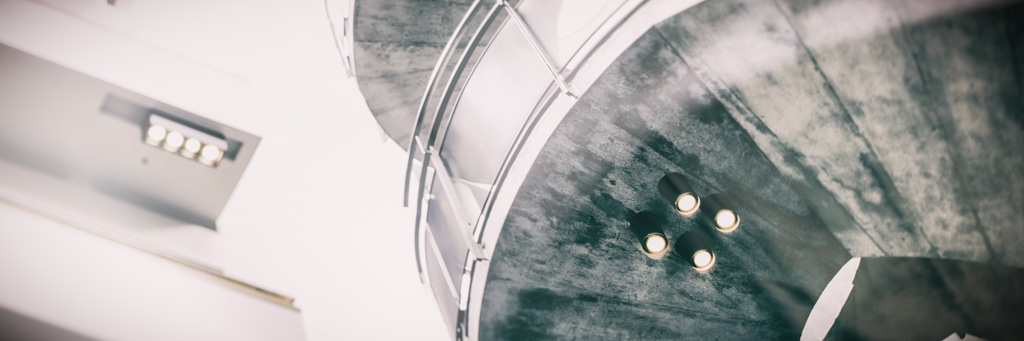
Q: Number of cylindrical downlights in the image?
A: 4